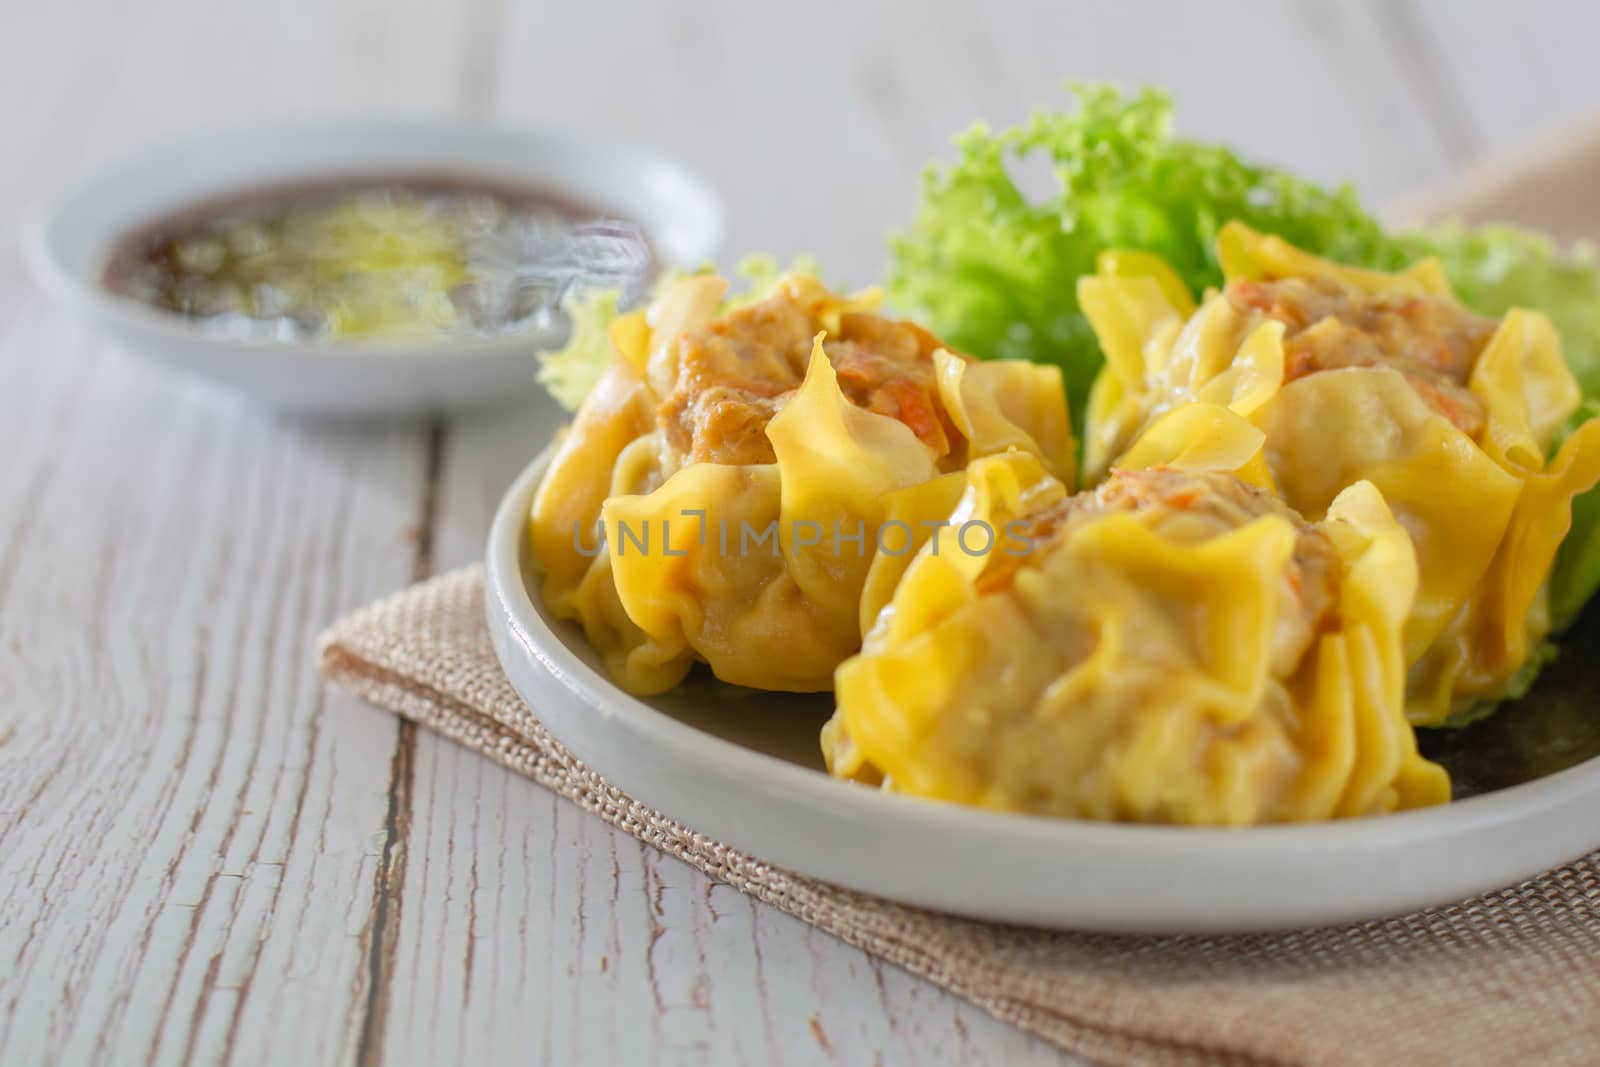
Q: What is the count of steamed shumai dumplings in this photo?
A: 3